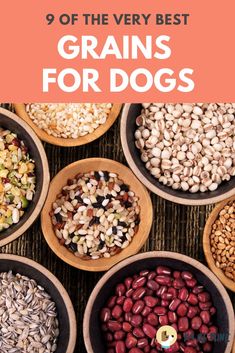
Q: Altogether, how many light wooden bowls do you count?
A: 3